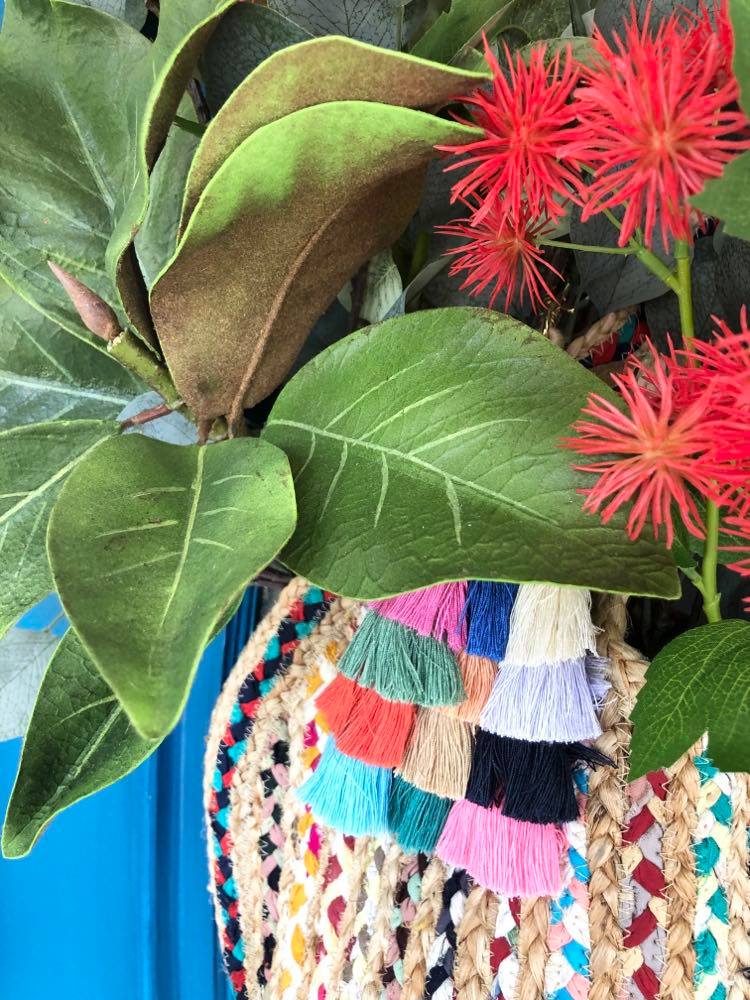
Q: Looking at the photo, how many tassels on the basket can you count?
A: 12